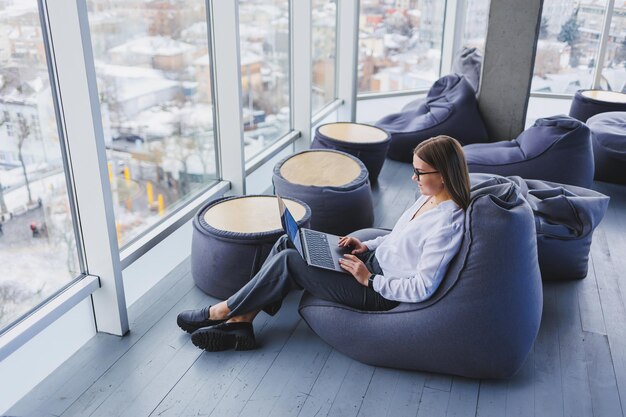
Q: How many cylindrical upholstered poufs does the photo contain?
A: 4